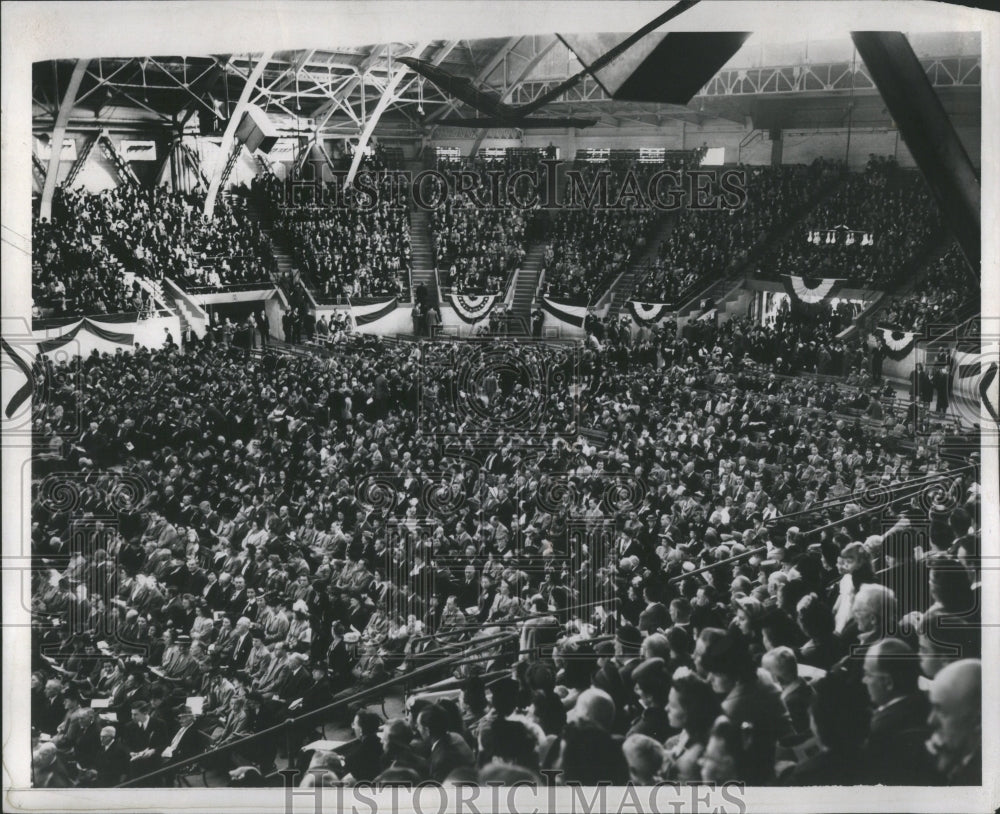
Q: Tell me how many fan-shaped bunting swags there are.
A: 4